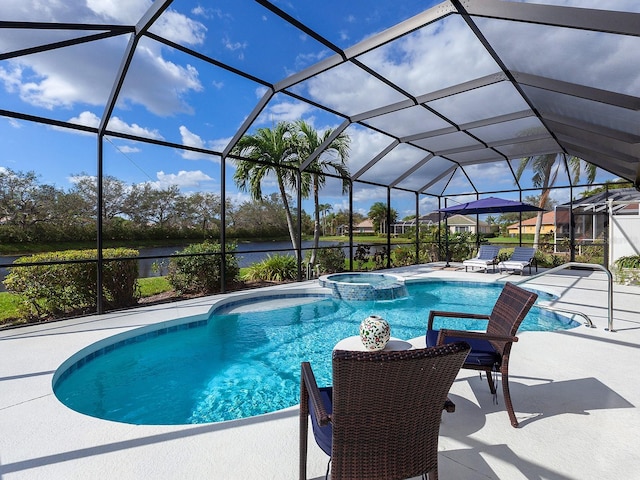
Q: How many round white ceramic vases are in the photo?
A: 1